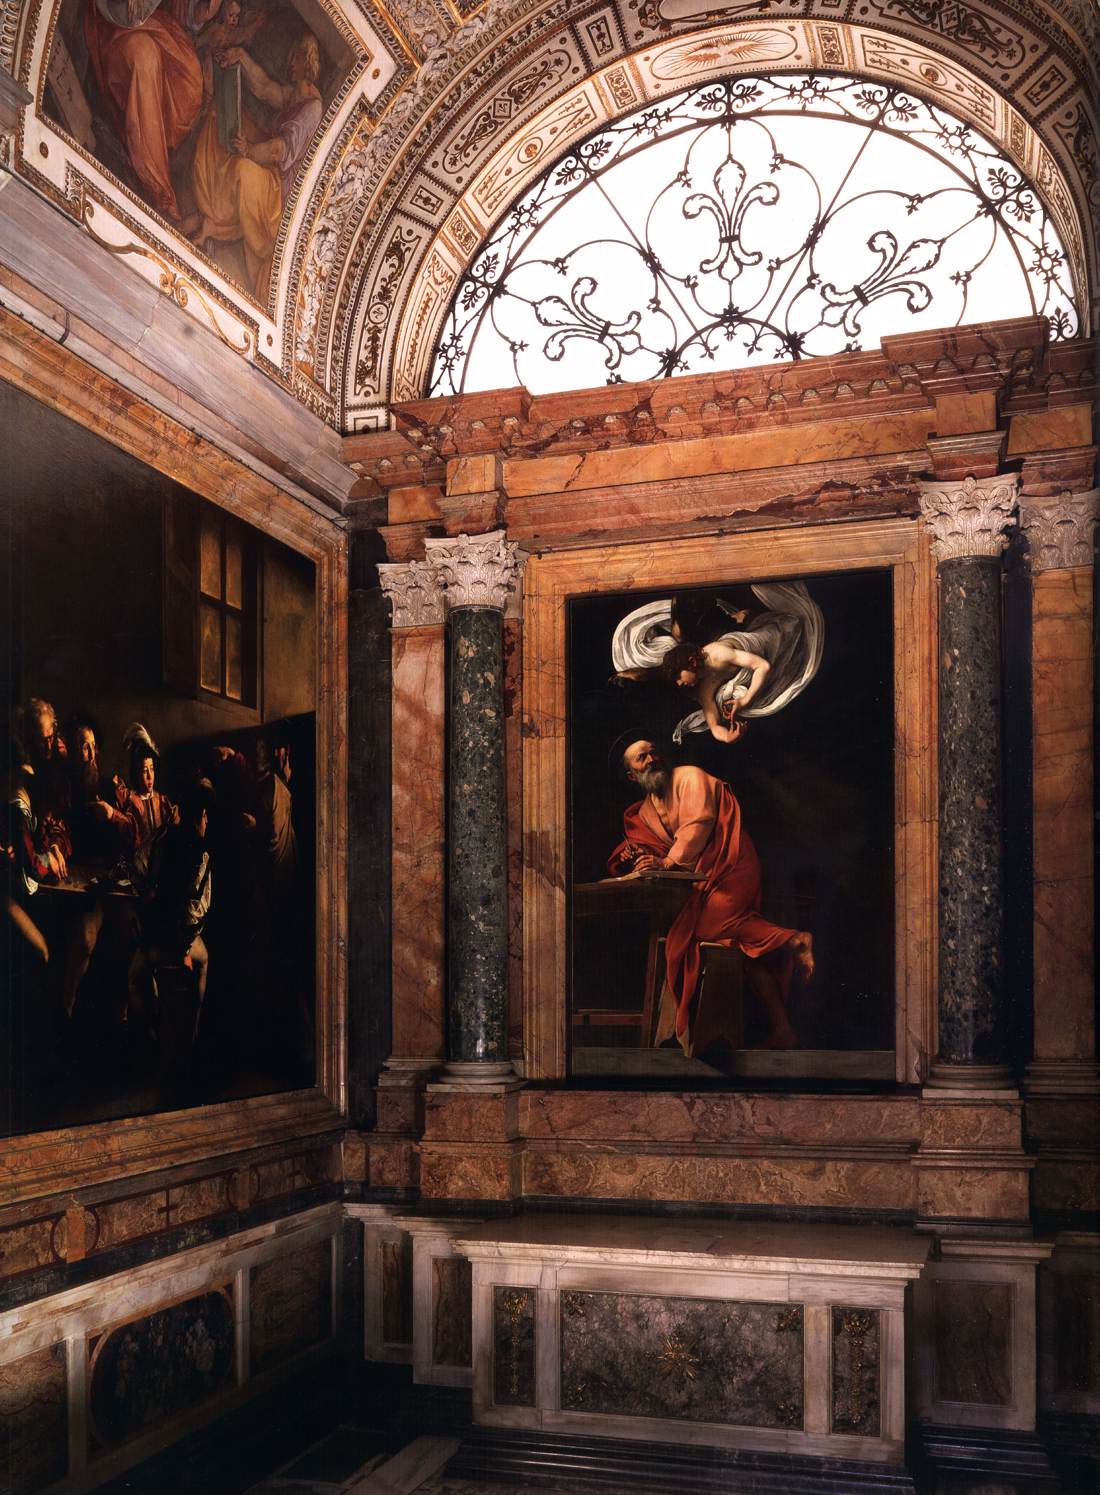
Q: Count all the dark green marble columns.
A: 2